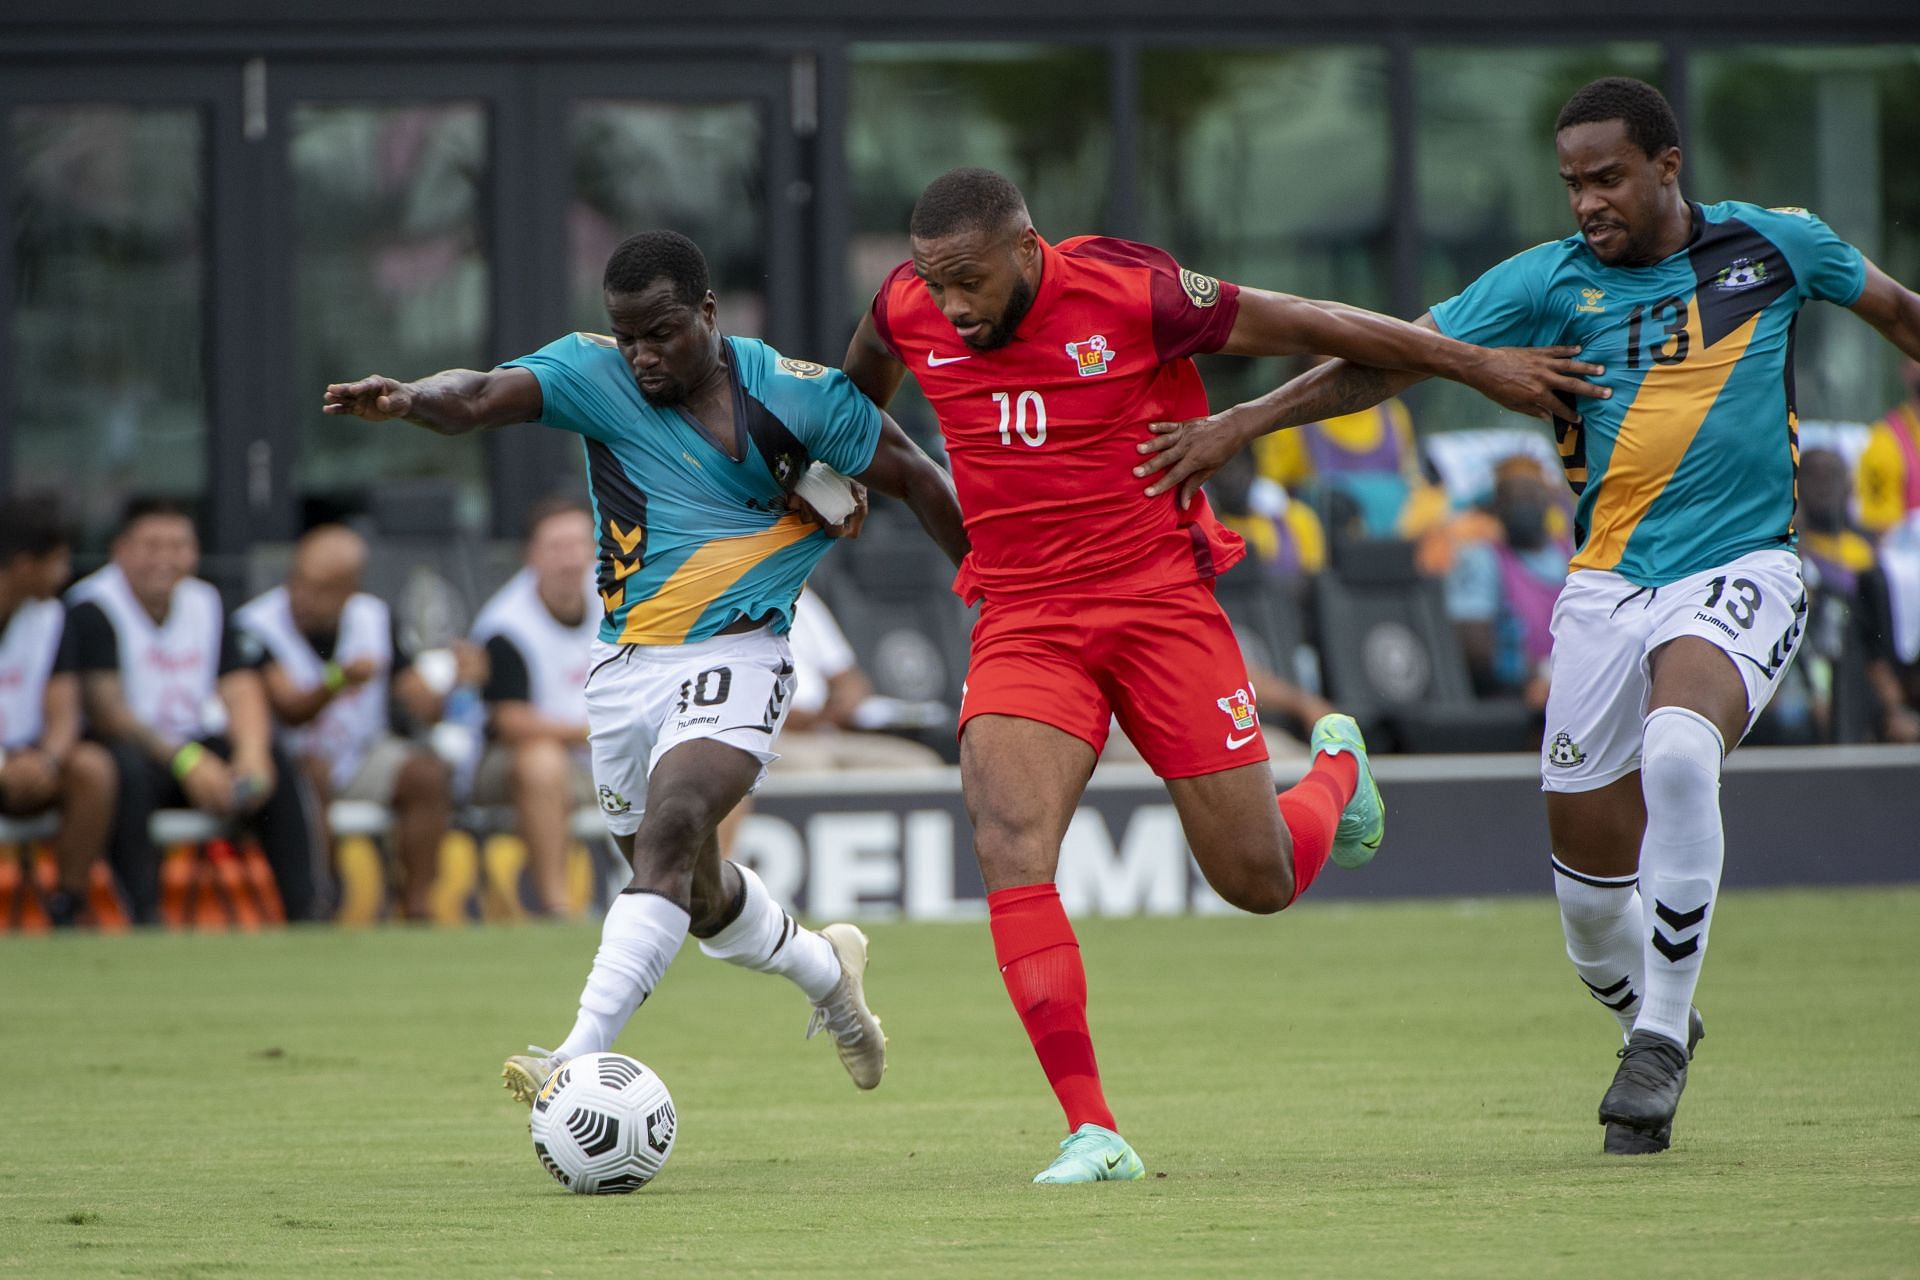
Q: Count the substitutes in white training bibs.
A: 4